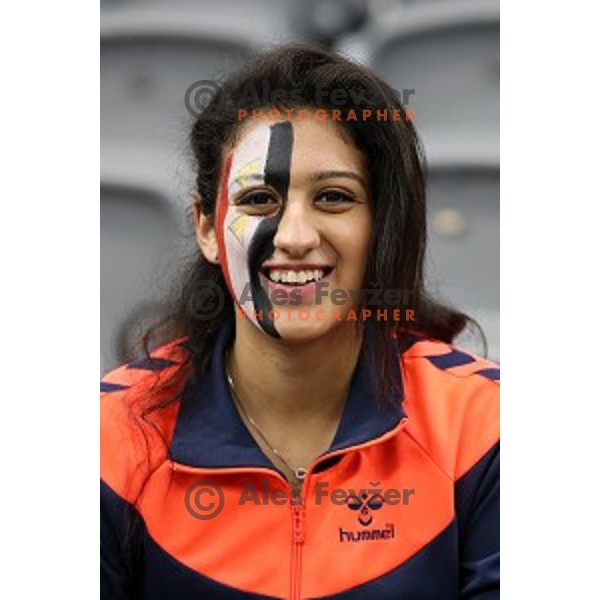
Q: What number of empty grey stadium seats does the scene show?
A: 4